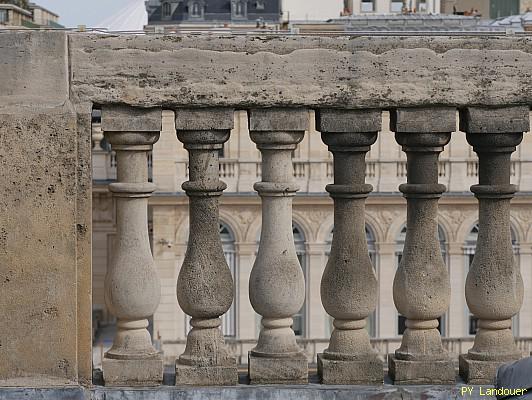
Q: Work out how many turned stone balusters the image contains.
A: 6